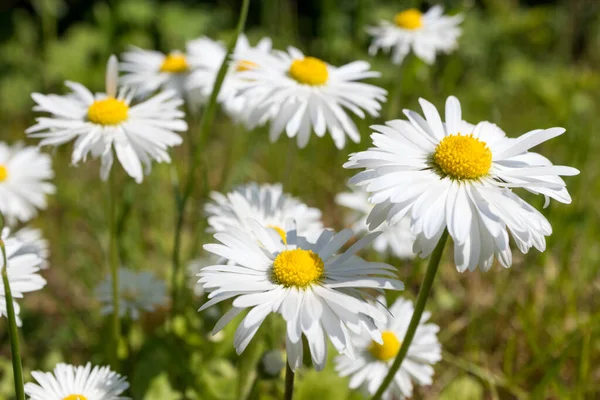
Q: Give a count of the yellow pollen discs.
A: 11